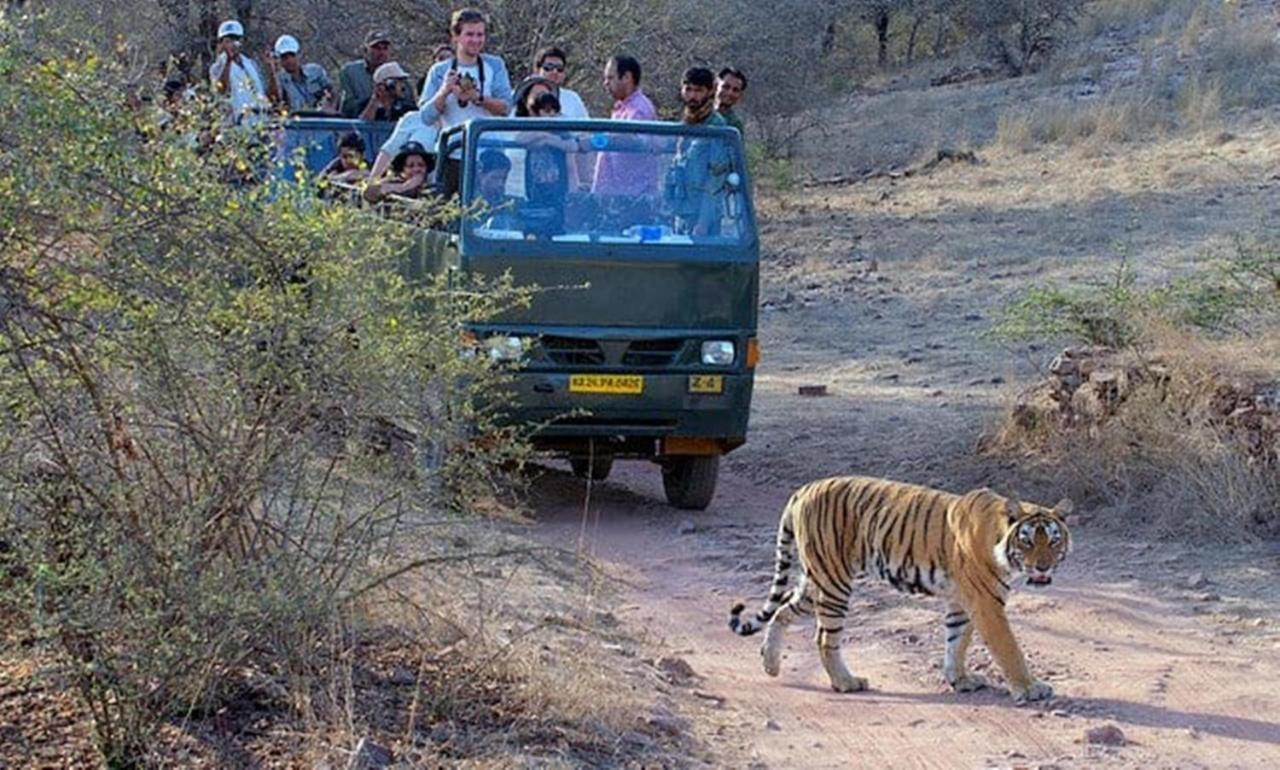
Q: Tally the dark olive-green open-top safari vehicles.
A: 1